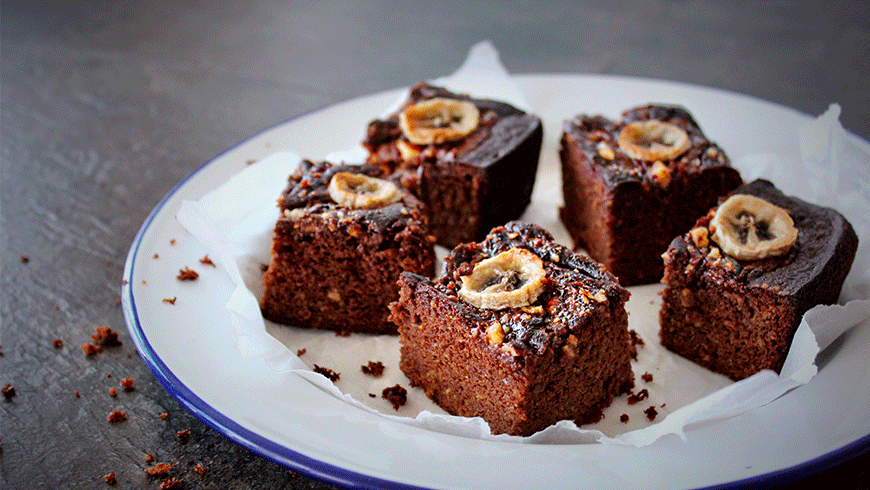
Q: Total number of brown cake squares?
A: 5